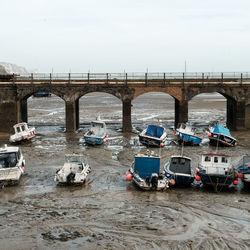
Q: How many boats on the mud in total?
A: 11